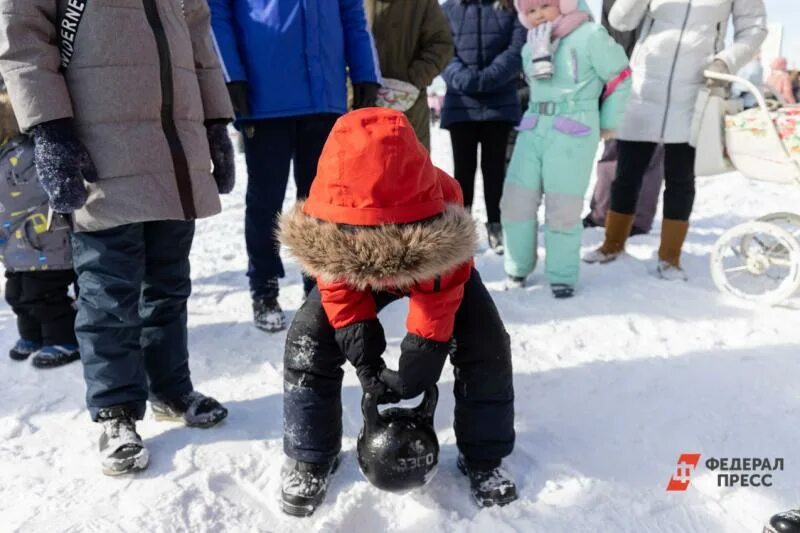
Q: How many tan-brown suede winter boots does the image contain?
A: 2